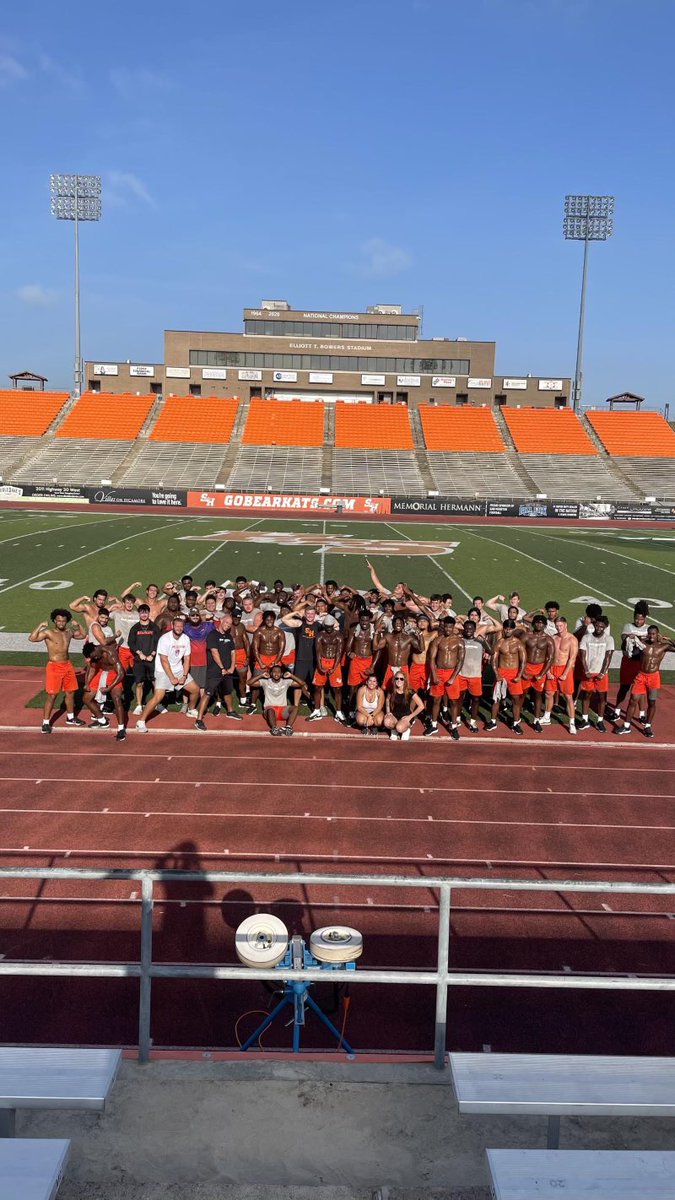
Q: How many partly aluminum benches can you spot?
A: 4